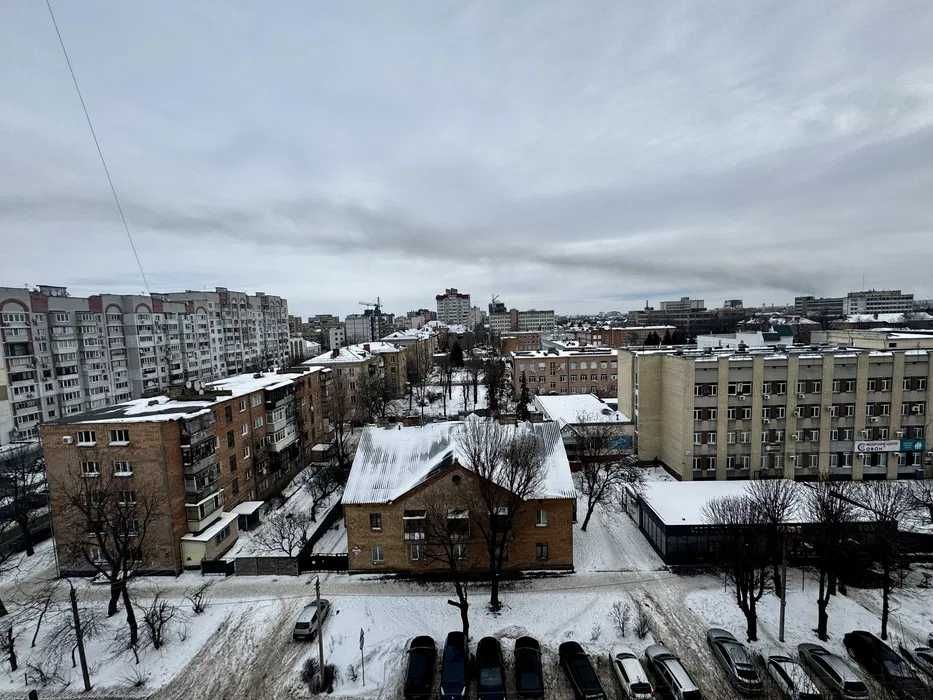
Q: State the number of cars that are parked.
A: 13